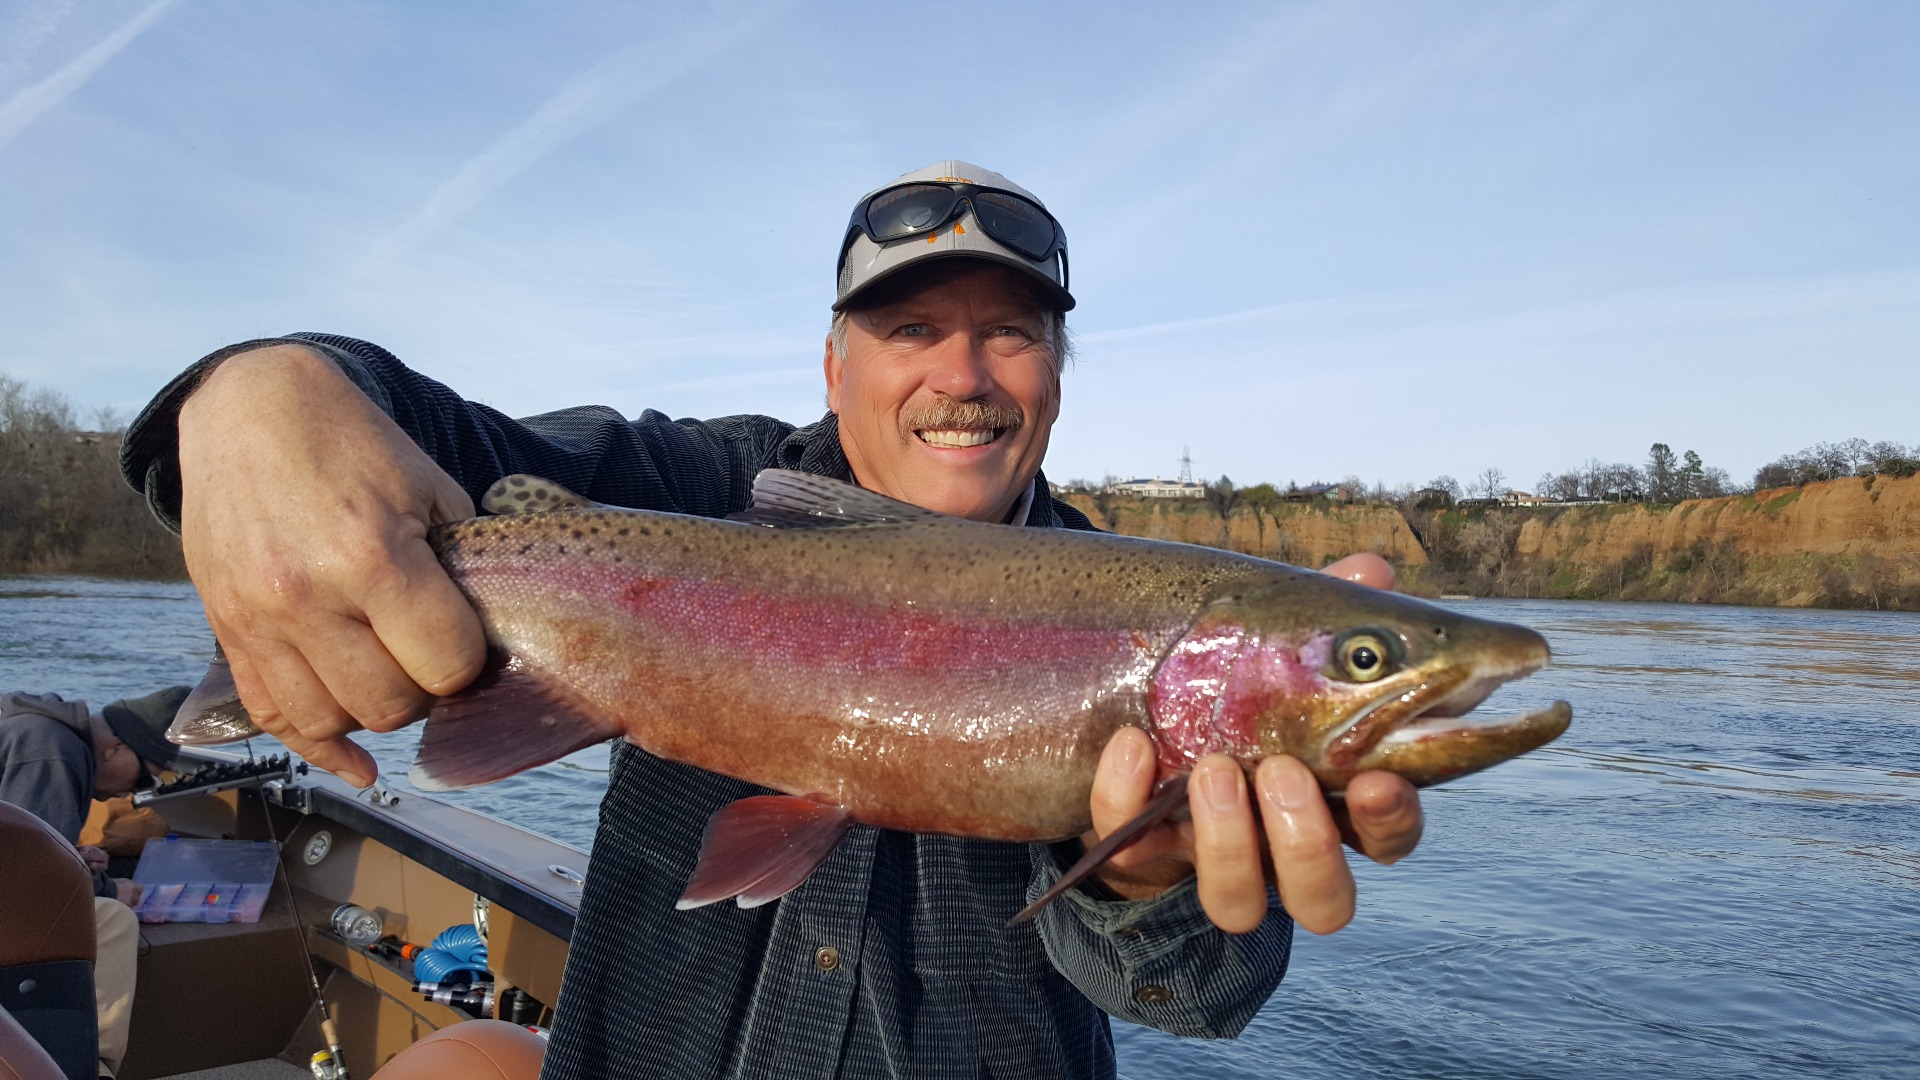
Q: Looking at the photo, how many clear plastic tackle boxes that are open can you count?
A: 1